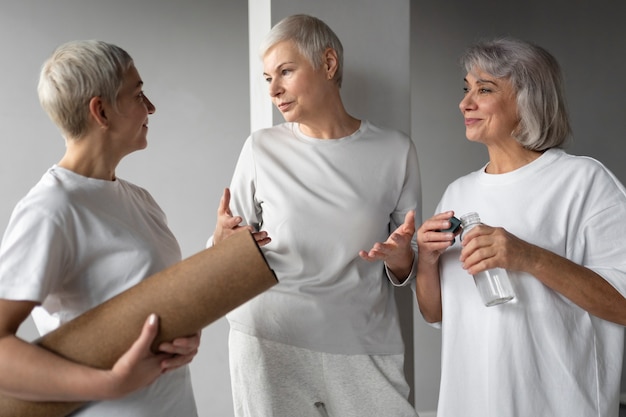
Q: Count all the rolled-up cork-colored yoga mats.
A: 1